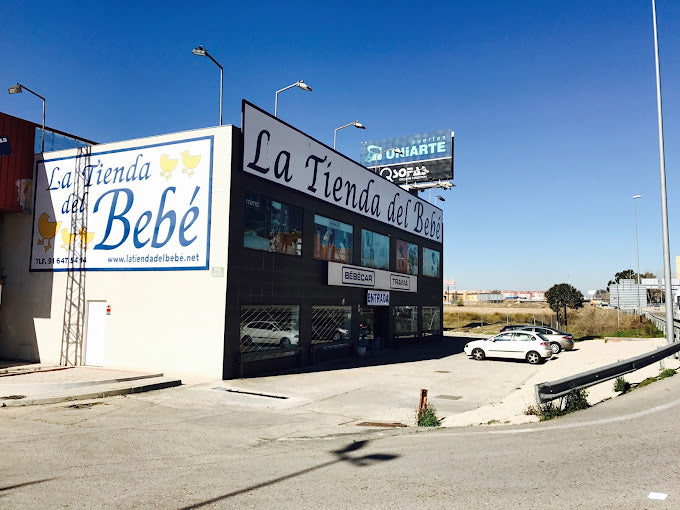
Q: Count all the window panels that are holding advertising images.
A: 5